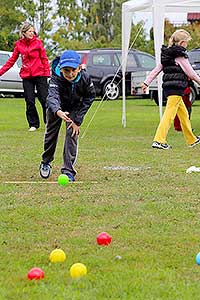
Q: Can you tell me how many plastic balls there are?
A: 6